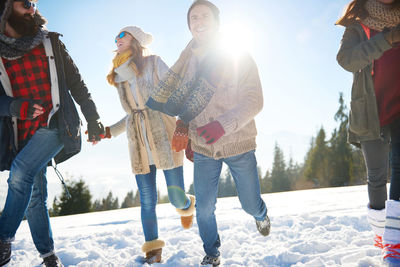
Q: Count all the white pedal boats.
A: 0